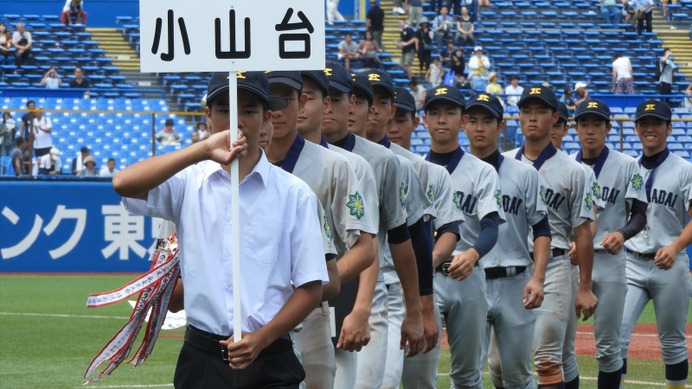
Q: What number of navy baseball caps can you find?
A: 13